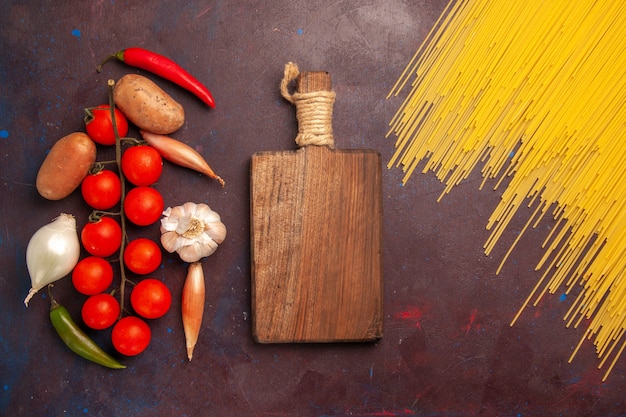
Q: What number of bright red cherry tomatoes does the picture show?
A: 10